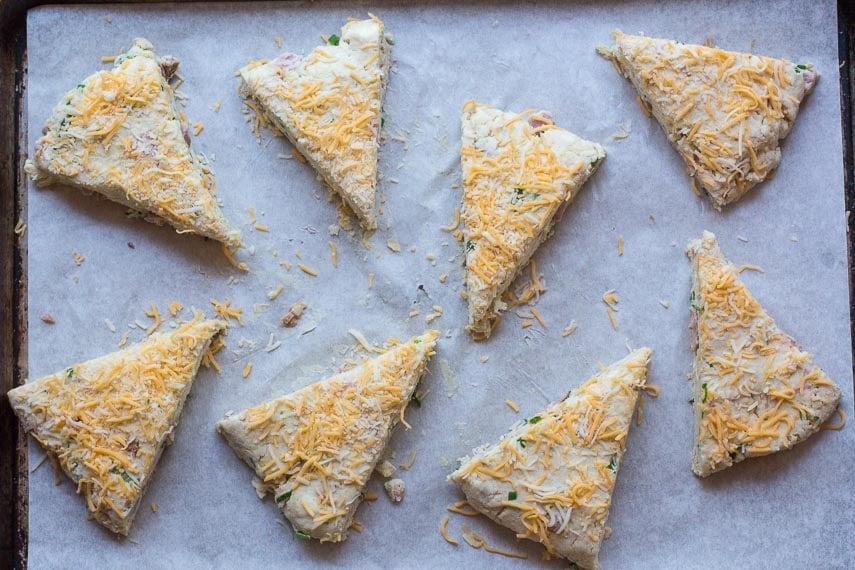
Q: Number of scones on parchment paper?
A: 8